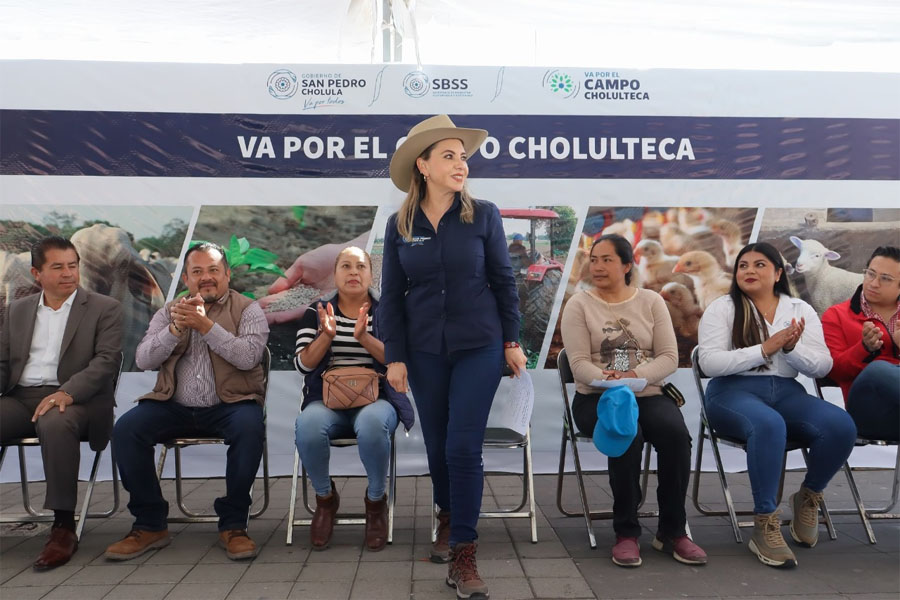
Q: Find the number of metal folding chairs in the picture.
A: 7